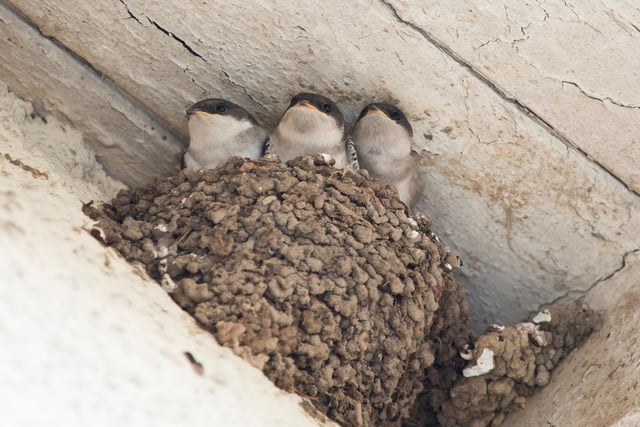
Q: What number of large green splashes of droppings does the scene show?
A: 0